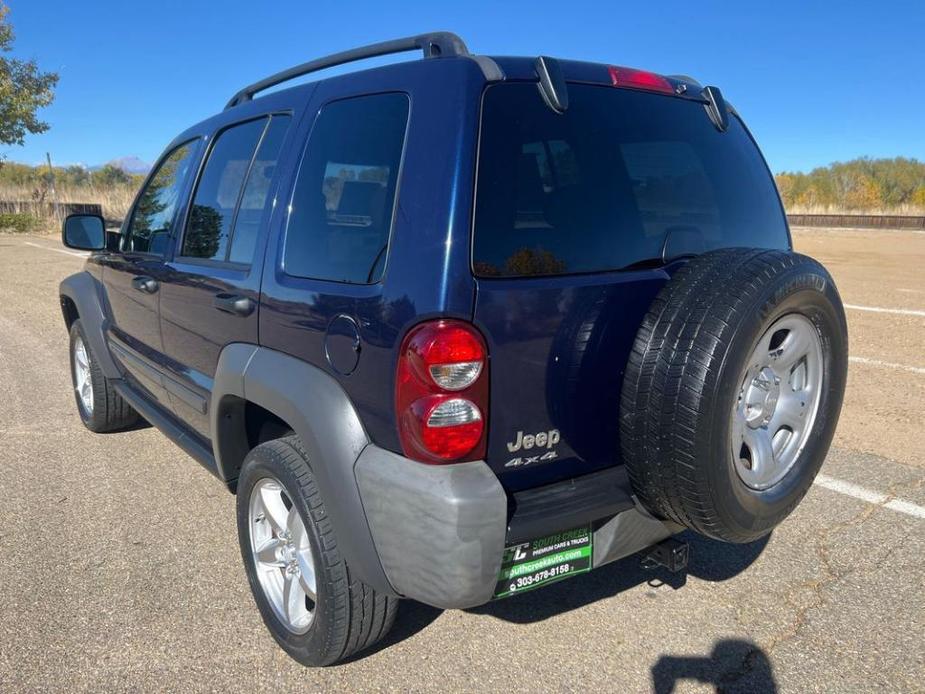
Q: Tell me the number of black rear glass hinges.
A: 2